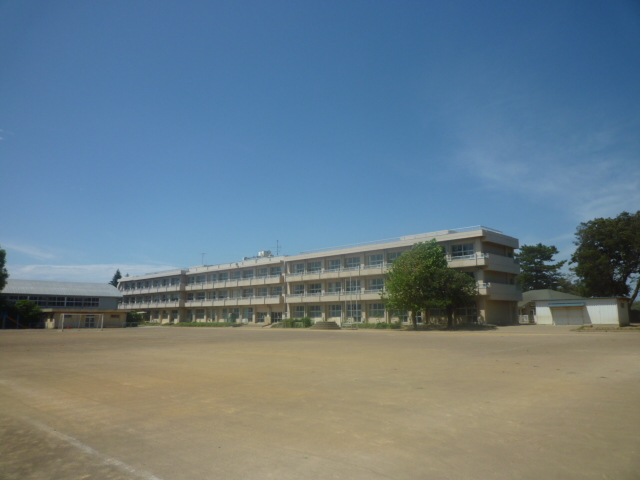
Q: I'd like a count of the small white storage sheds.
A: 1